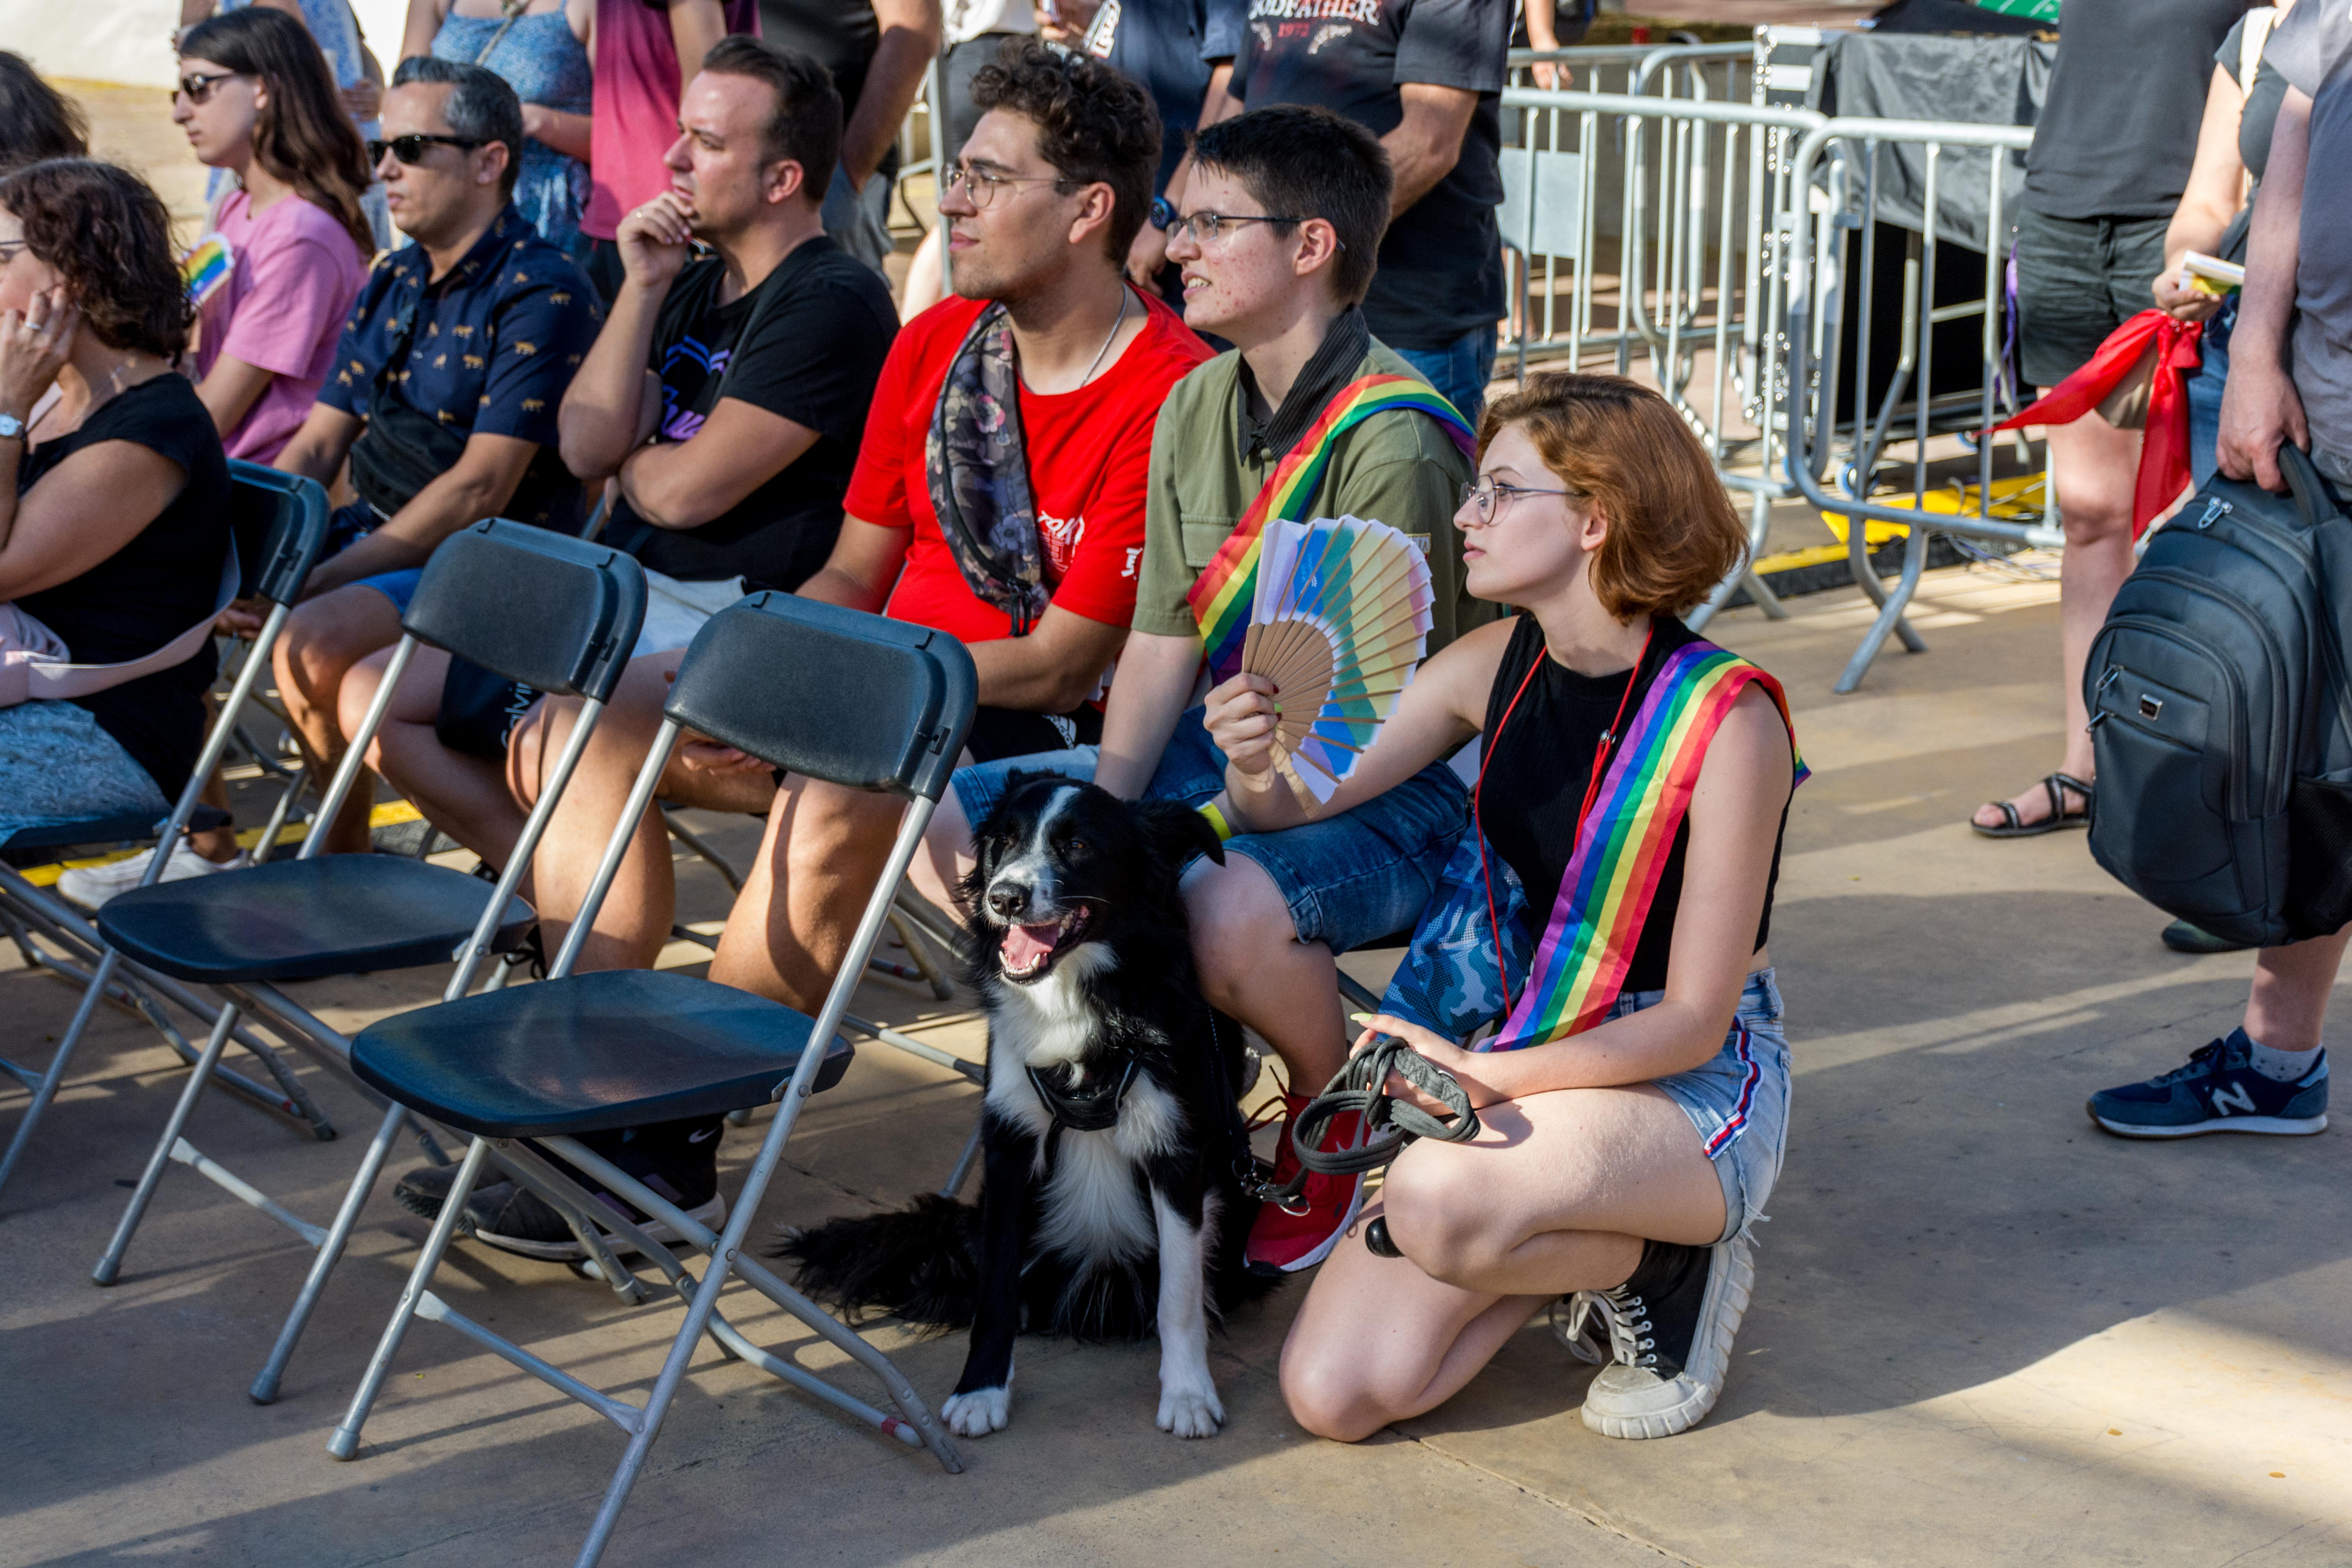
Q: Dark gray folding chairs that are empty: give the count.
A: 2